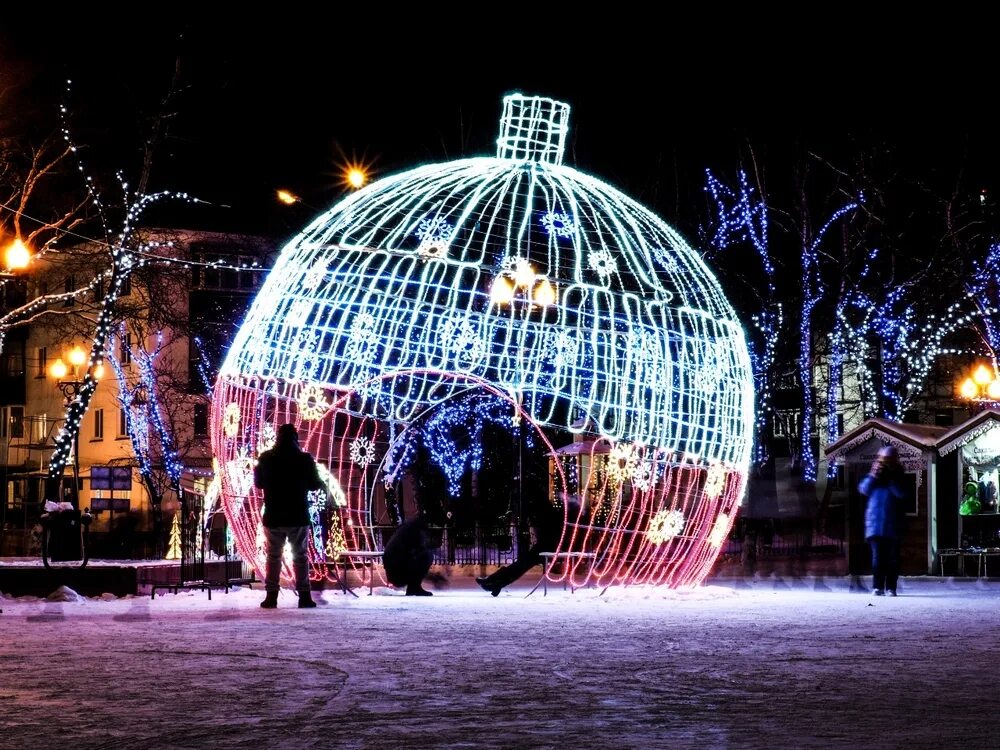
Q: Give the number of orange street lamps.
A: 12